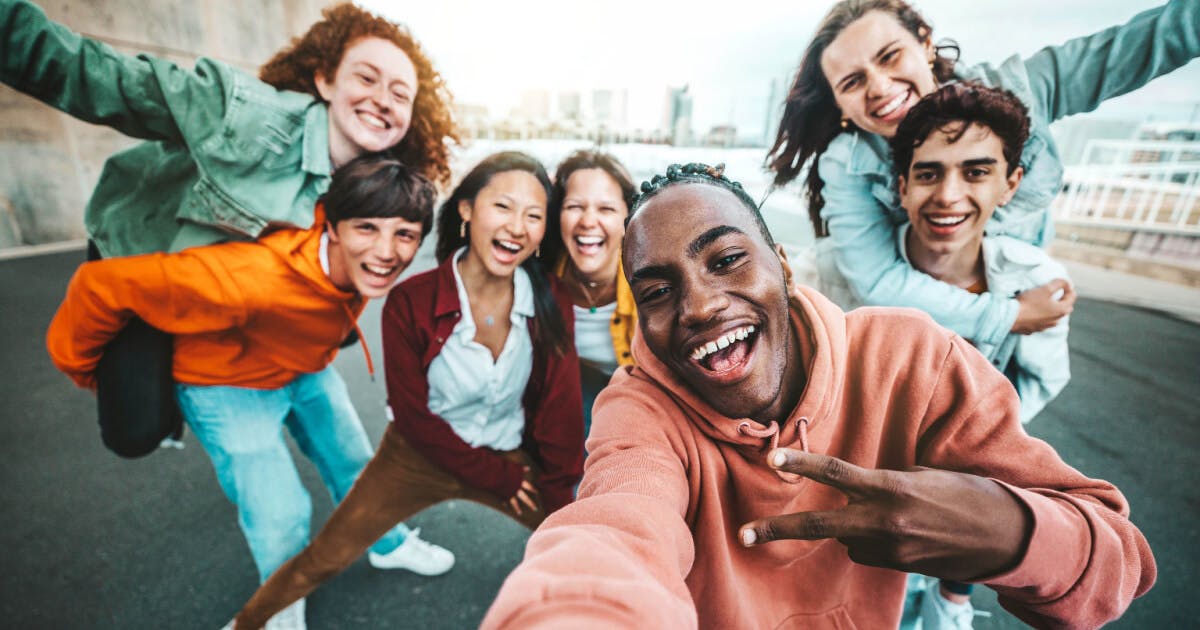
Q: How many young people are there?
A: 7